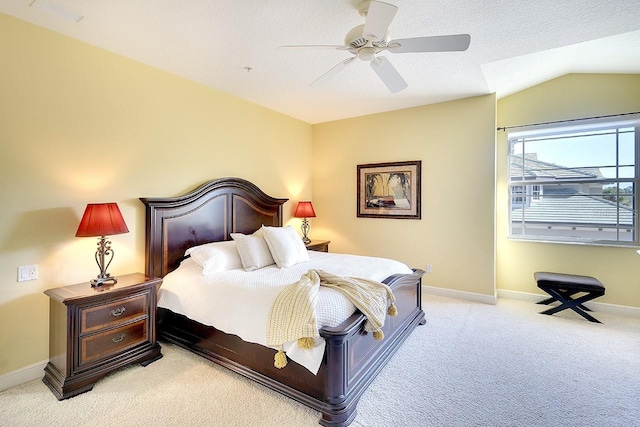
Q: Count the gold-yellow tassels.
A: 4